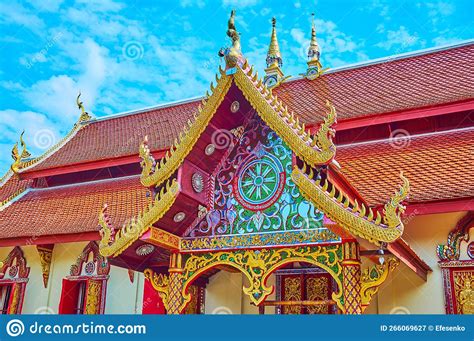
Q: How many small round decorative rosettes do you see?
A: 5